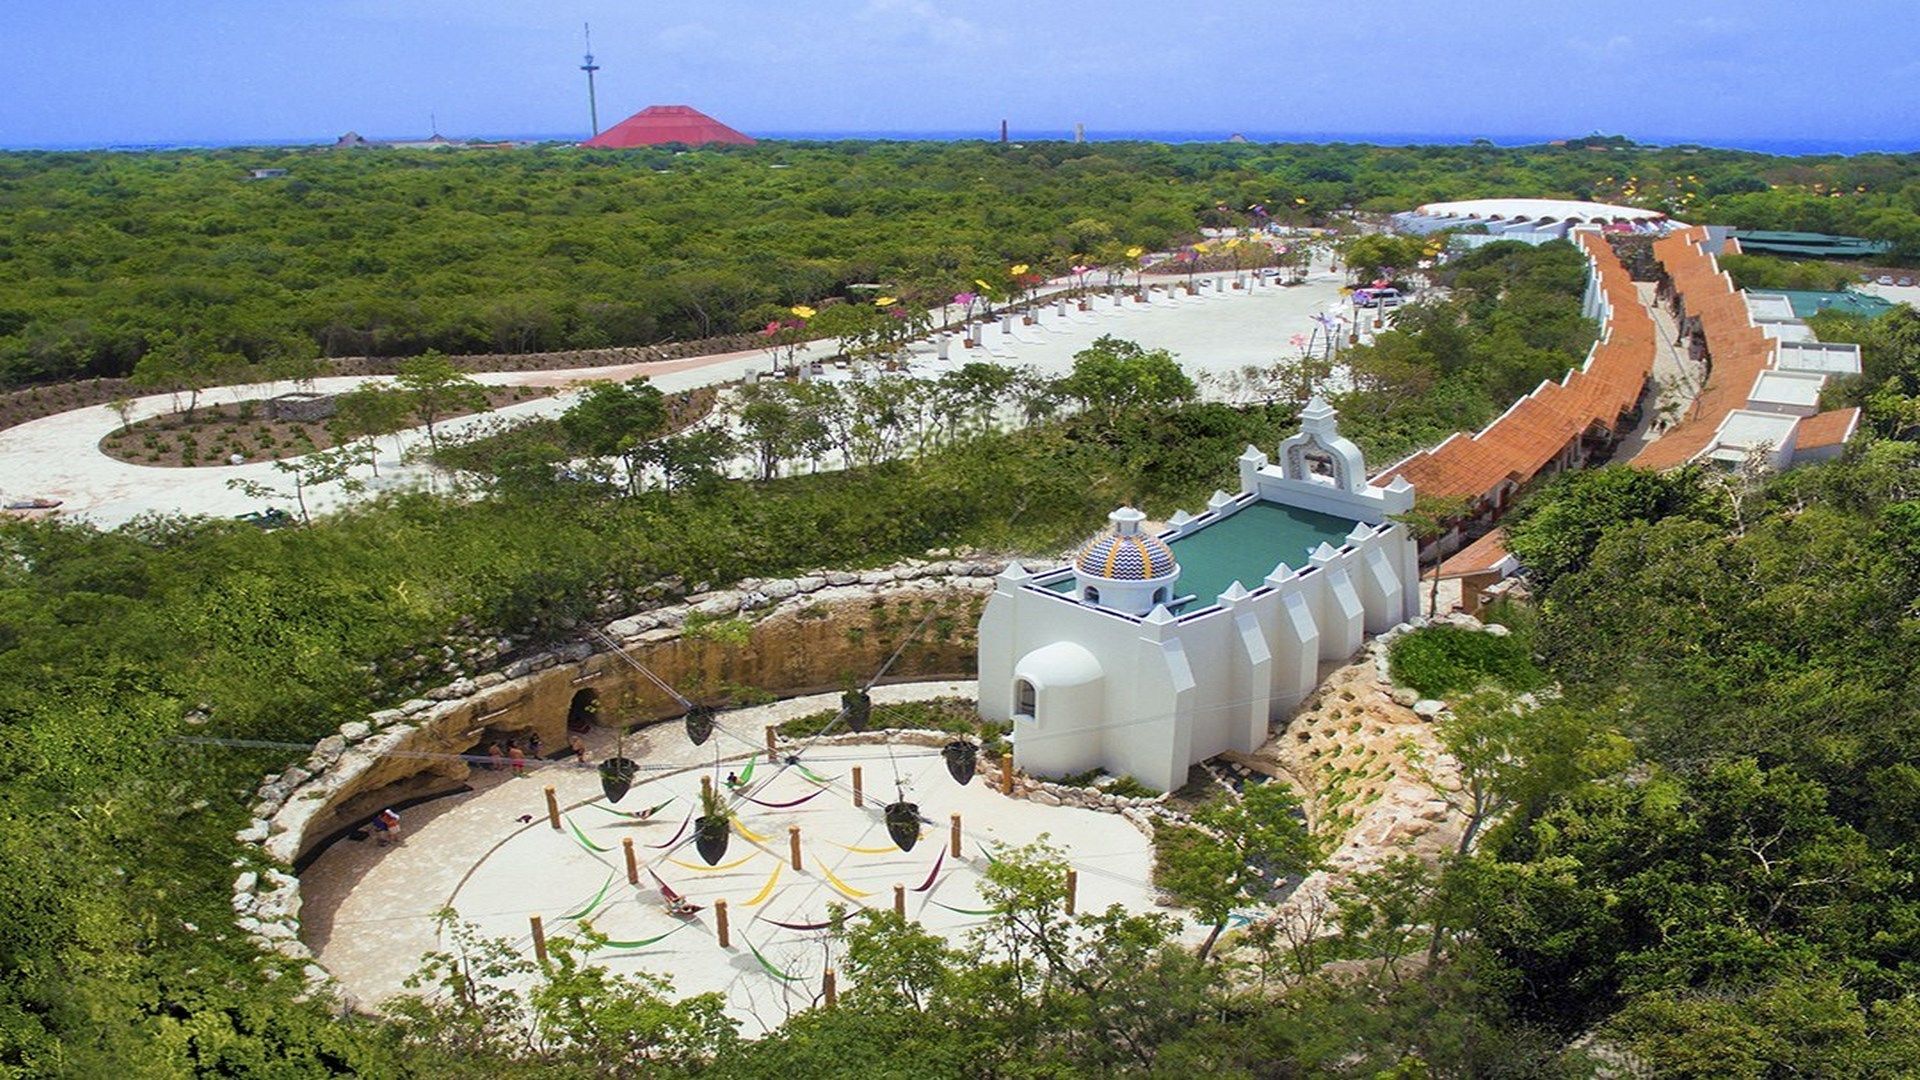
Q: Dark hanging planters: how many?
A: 6